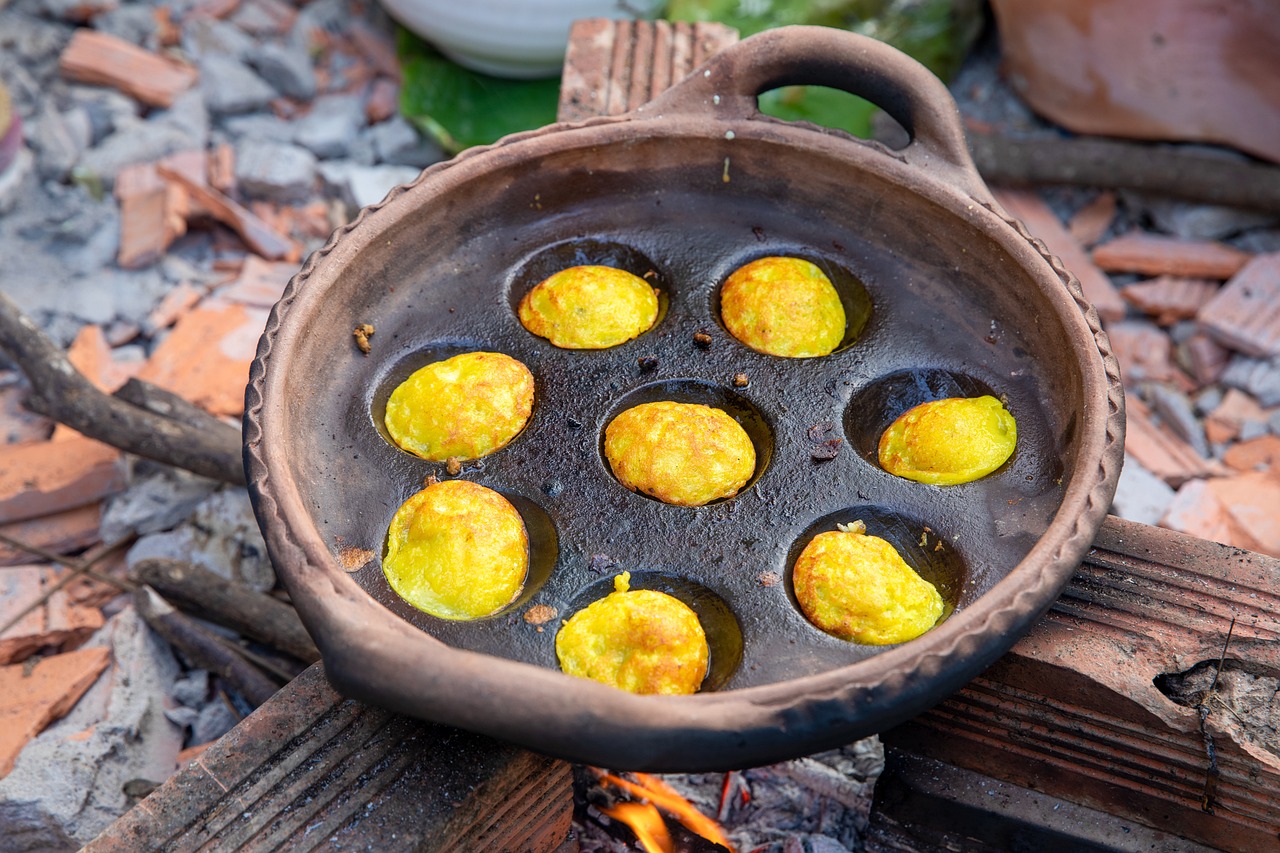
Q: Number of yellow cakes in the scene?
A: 8